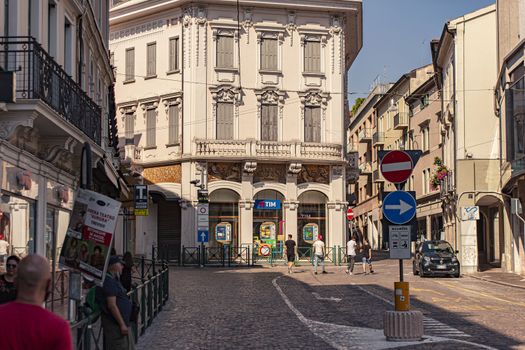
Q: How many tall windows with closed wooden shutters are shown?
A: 12